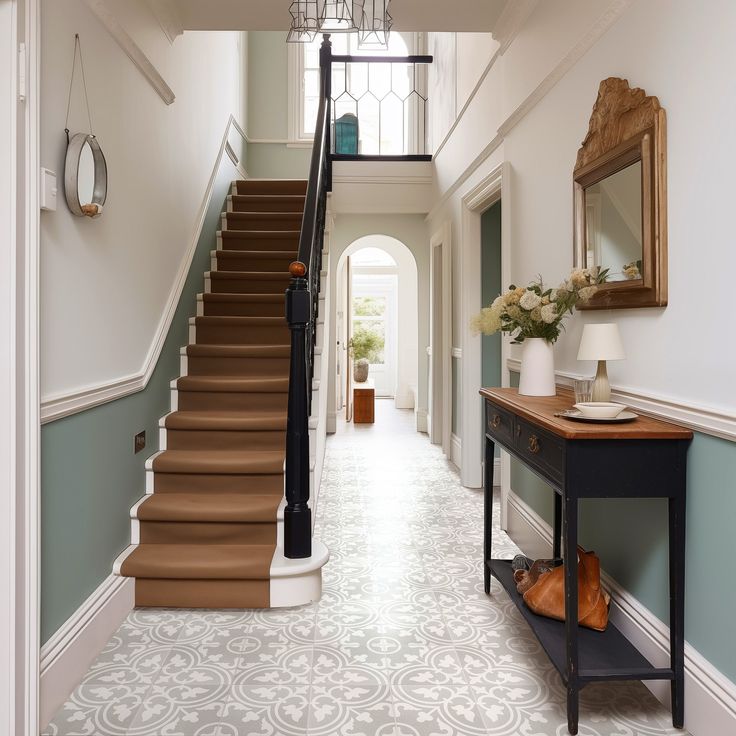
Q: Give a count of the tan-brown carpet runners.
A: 1